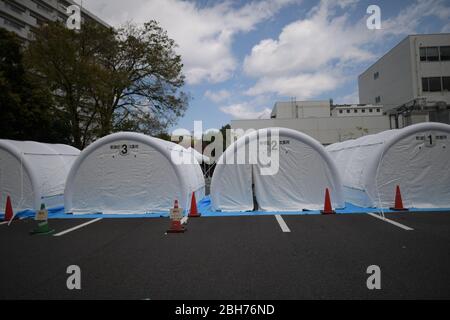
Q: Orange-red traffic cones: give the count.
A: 5